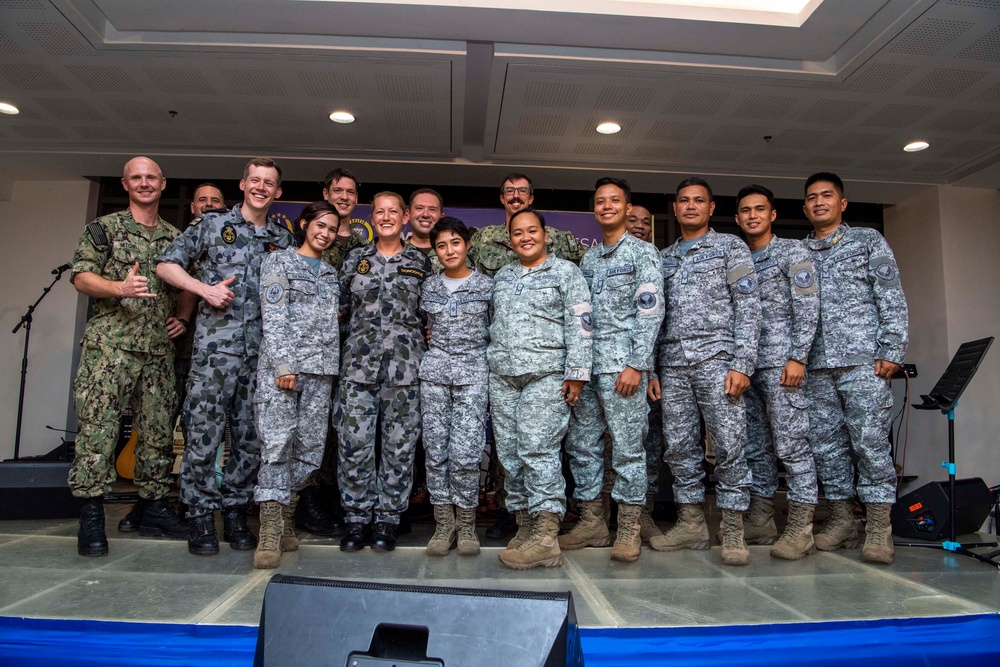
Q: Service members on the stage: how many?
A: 15